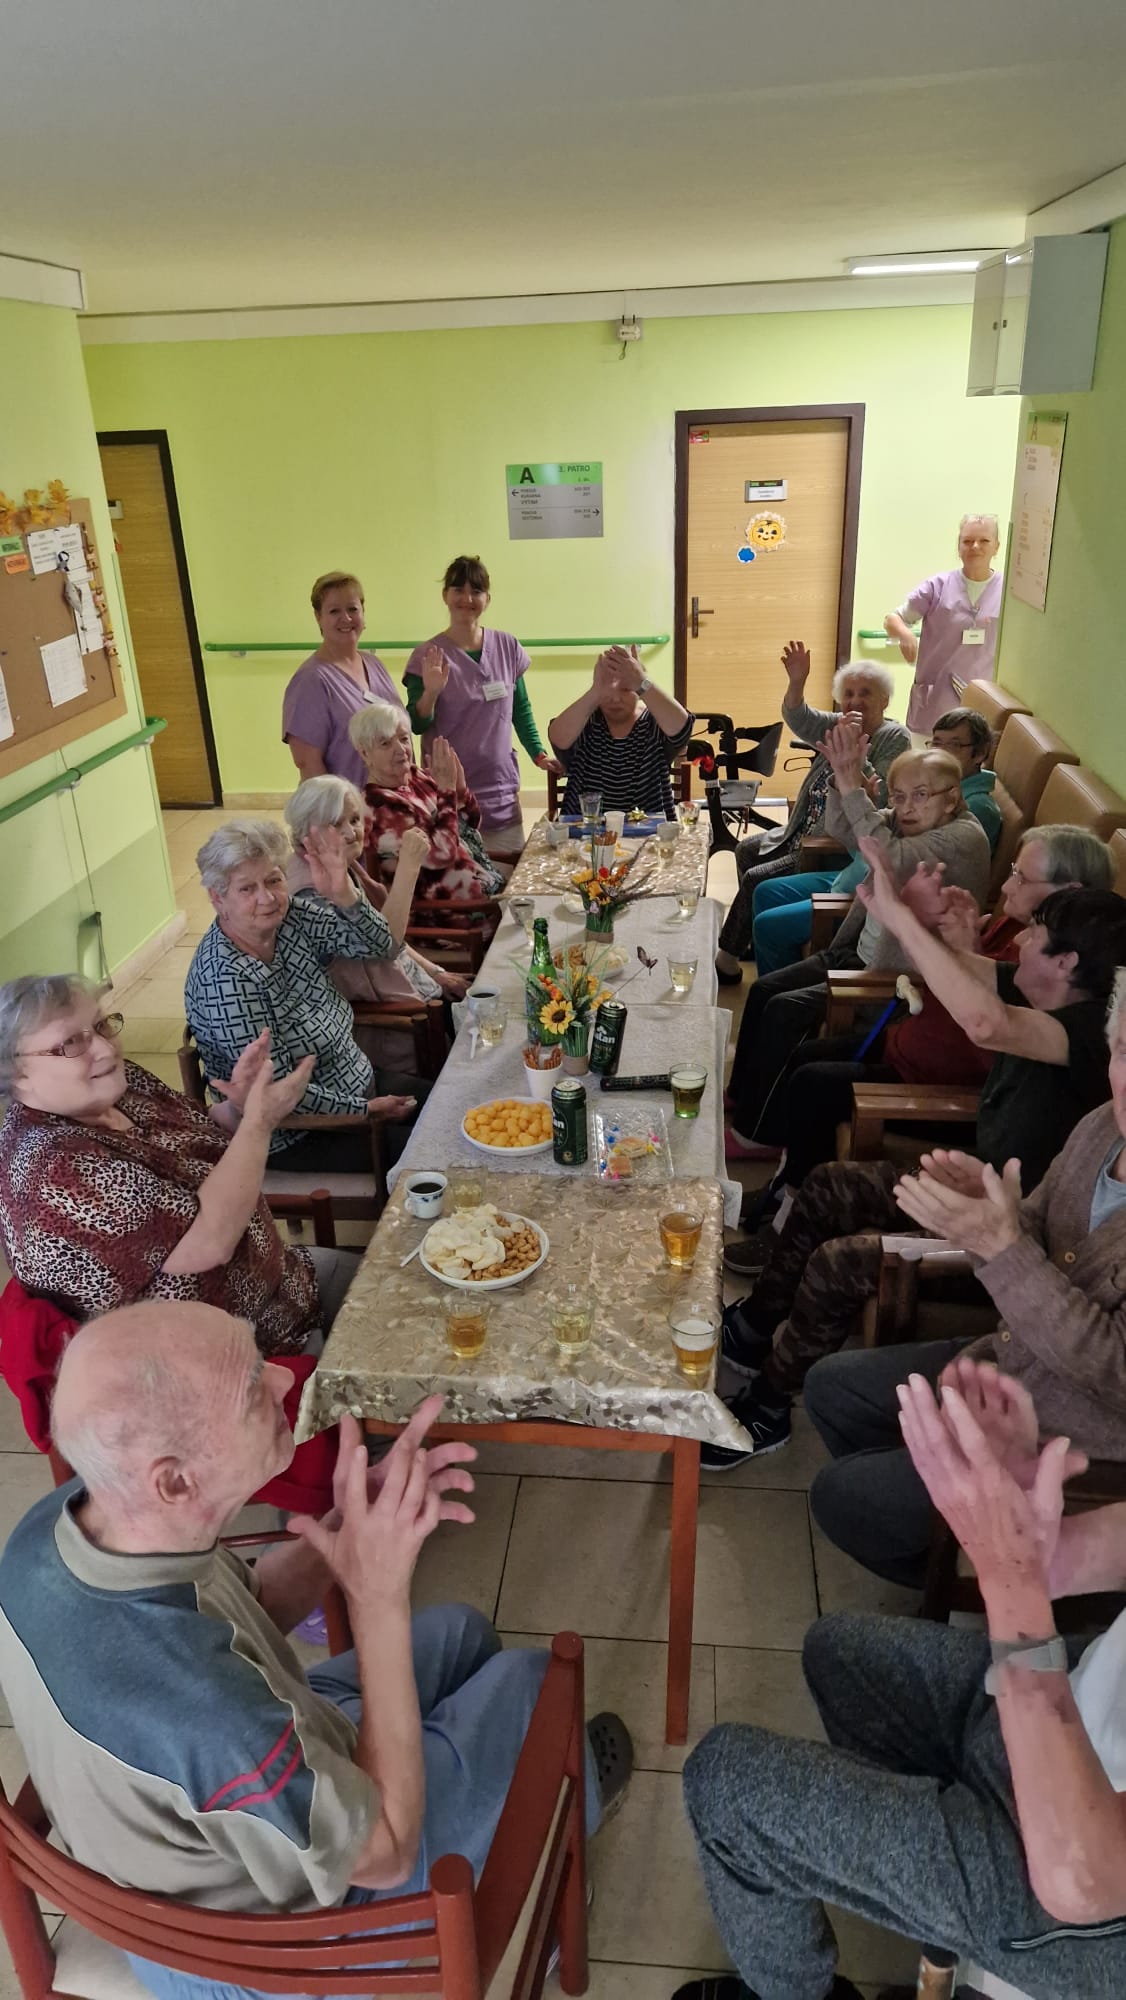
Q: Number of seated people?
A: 13